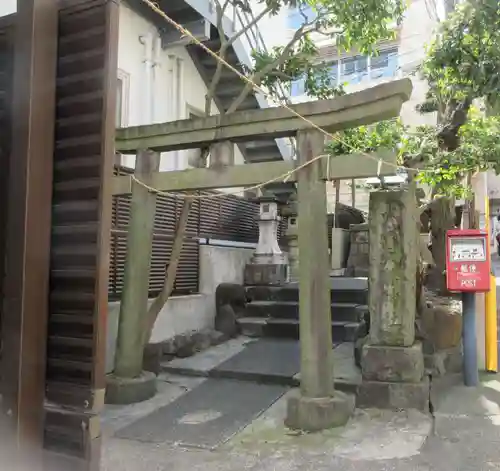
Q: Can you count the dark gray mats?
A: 2